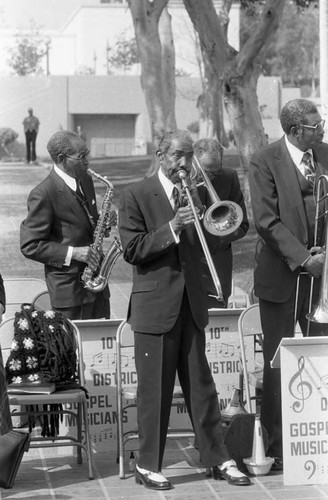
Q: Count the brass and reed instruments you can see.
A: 3